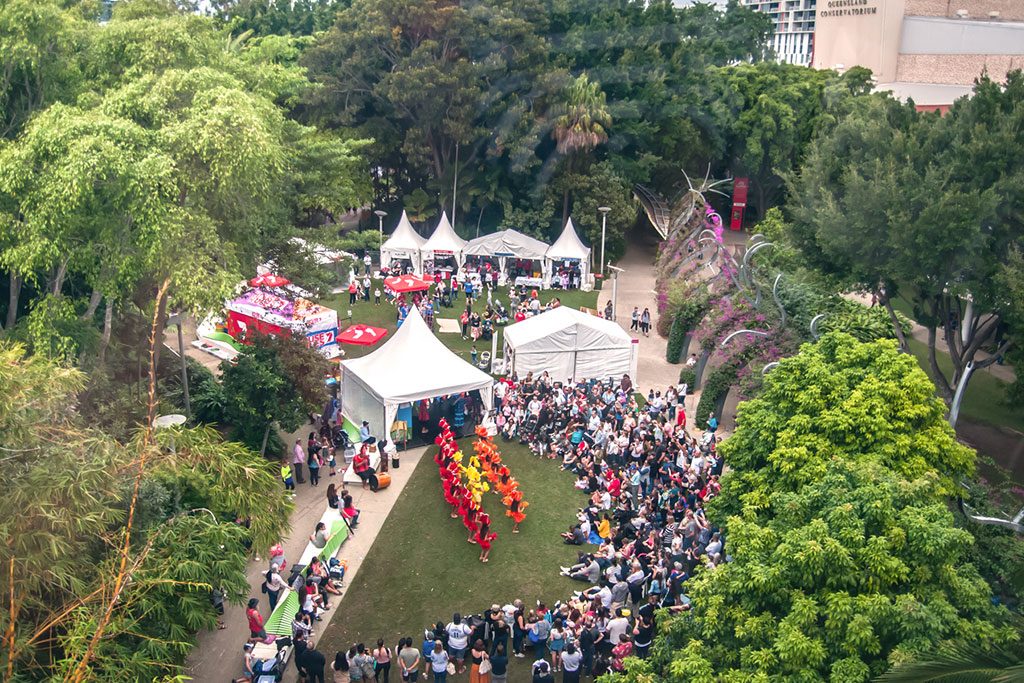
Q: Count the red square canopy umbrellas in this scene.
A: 3